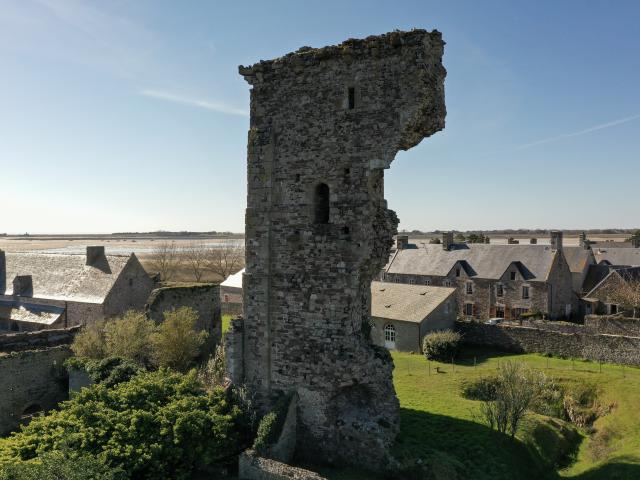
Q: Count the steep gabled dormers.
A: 2